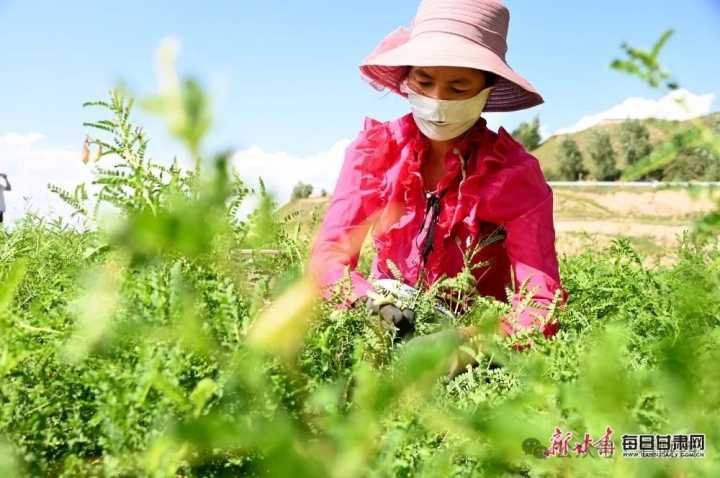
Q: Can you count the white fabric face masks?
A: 1